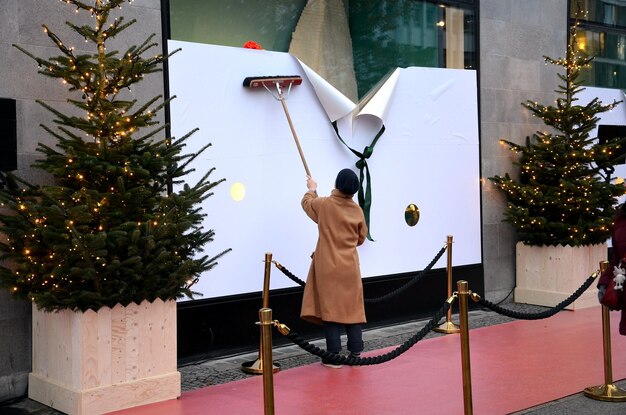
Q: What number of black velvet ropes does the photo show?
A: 3